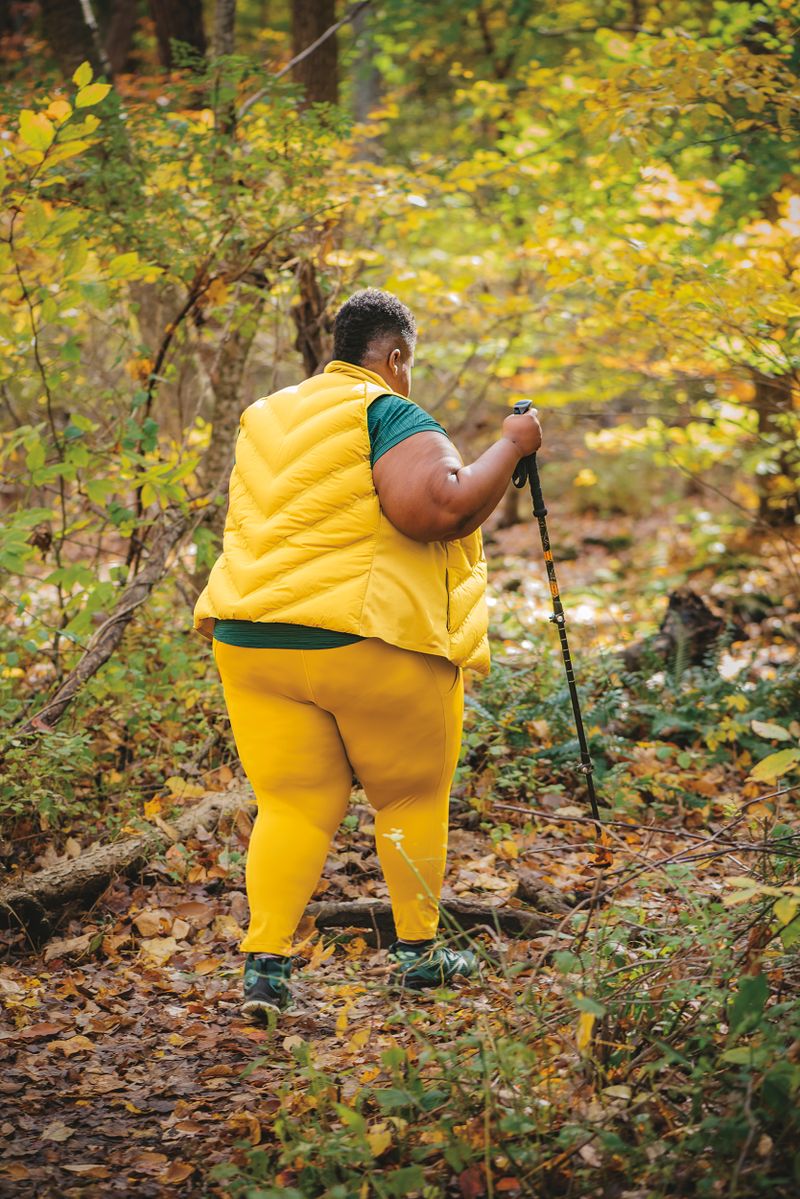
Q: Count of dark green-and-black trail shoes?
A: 2